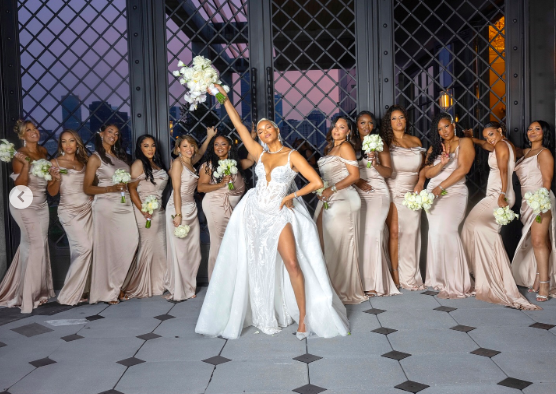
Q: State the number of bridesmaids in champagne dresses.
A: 12